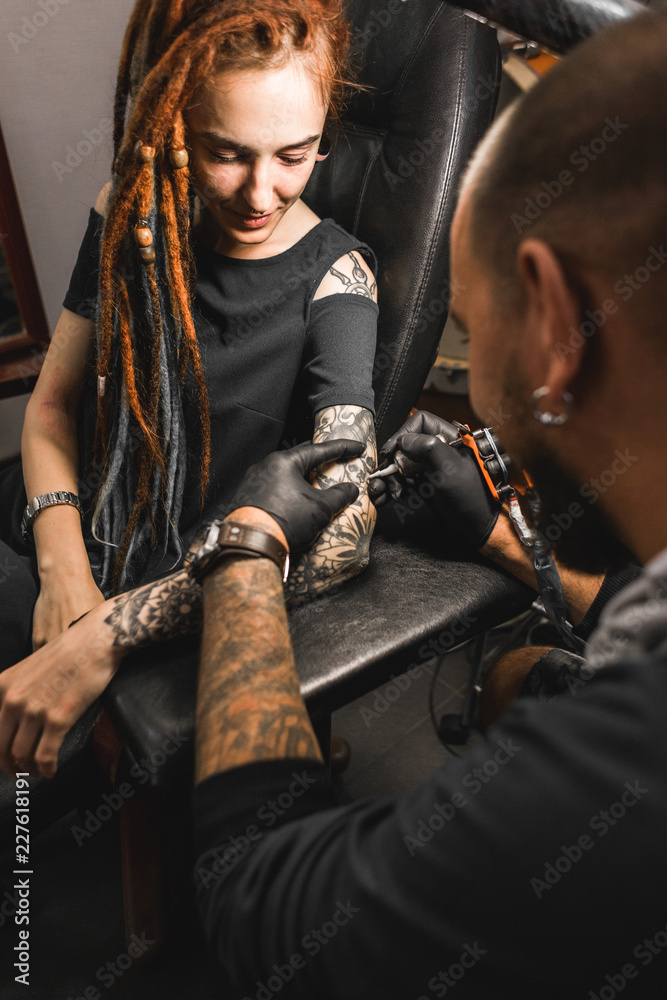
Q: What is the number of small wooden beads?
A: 4